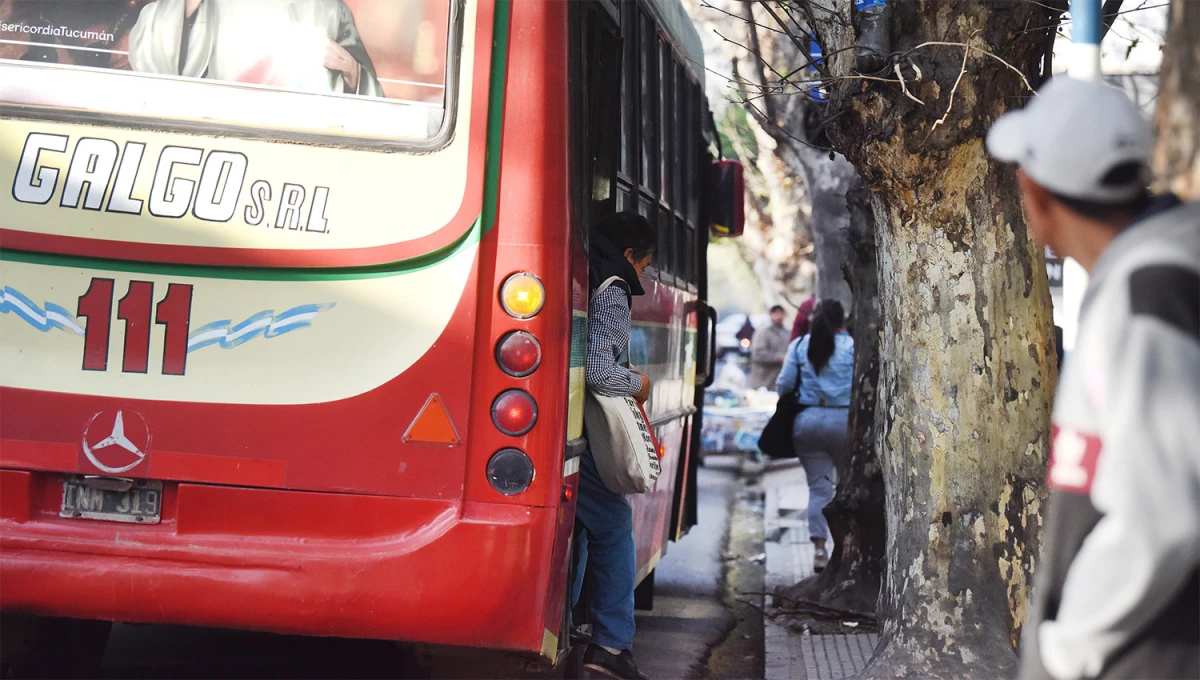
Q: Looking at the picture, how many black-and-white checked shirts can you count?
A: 1